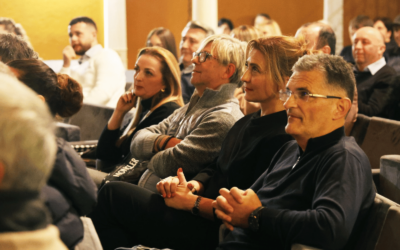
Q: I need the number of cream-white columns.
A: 3